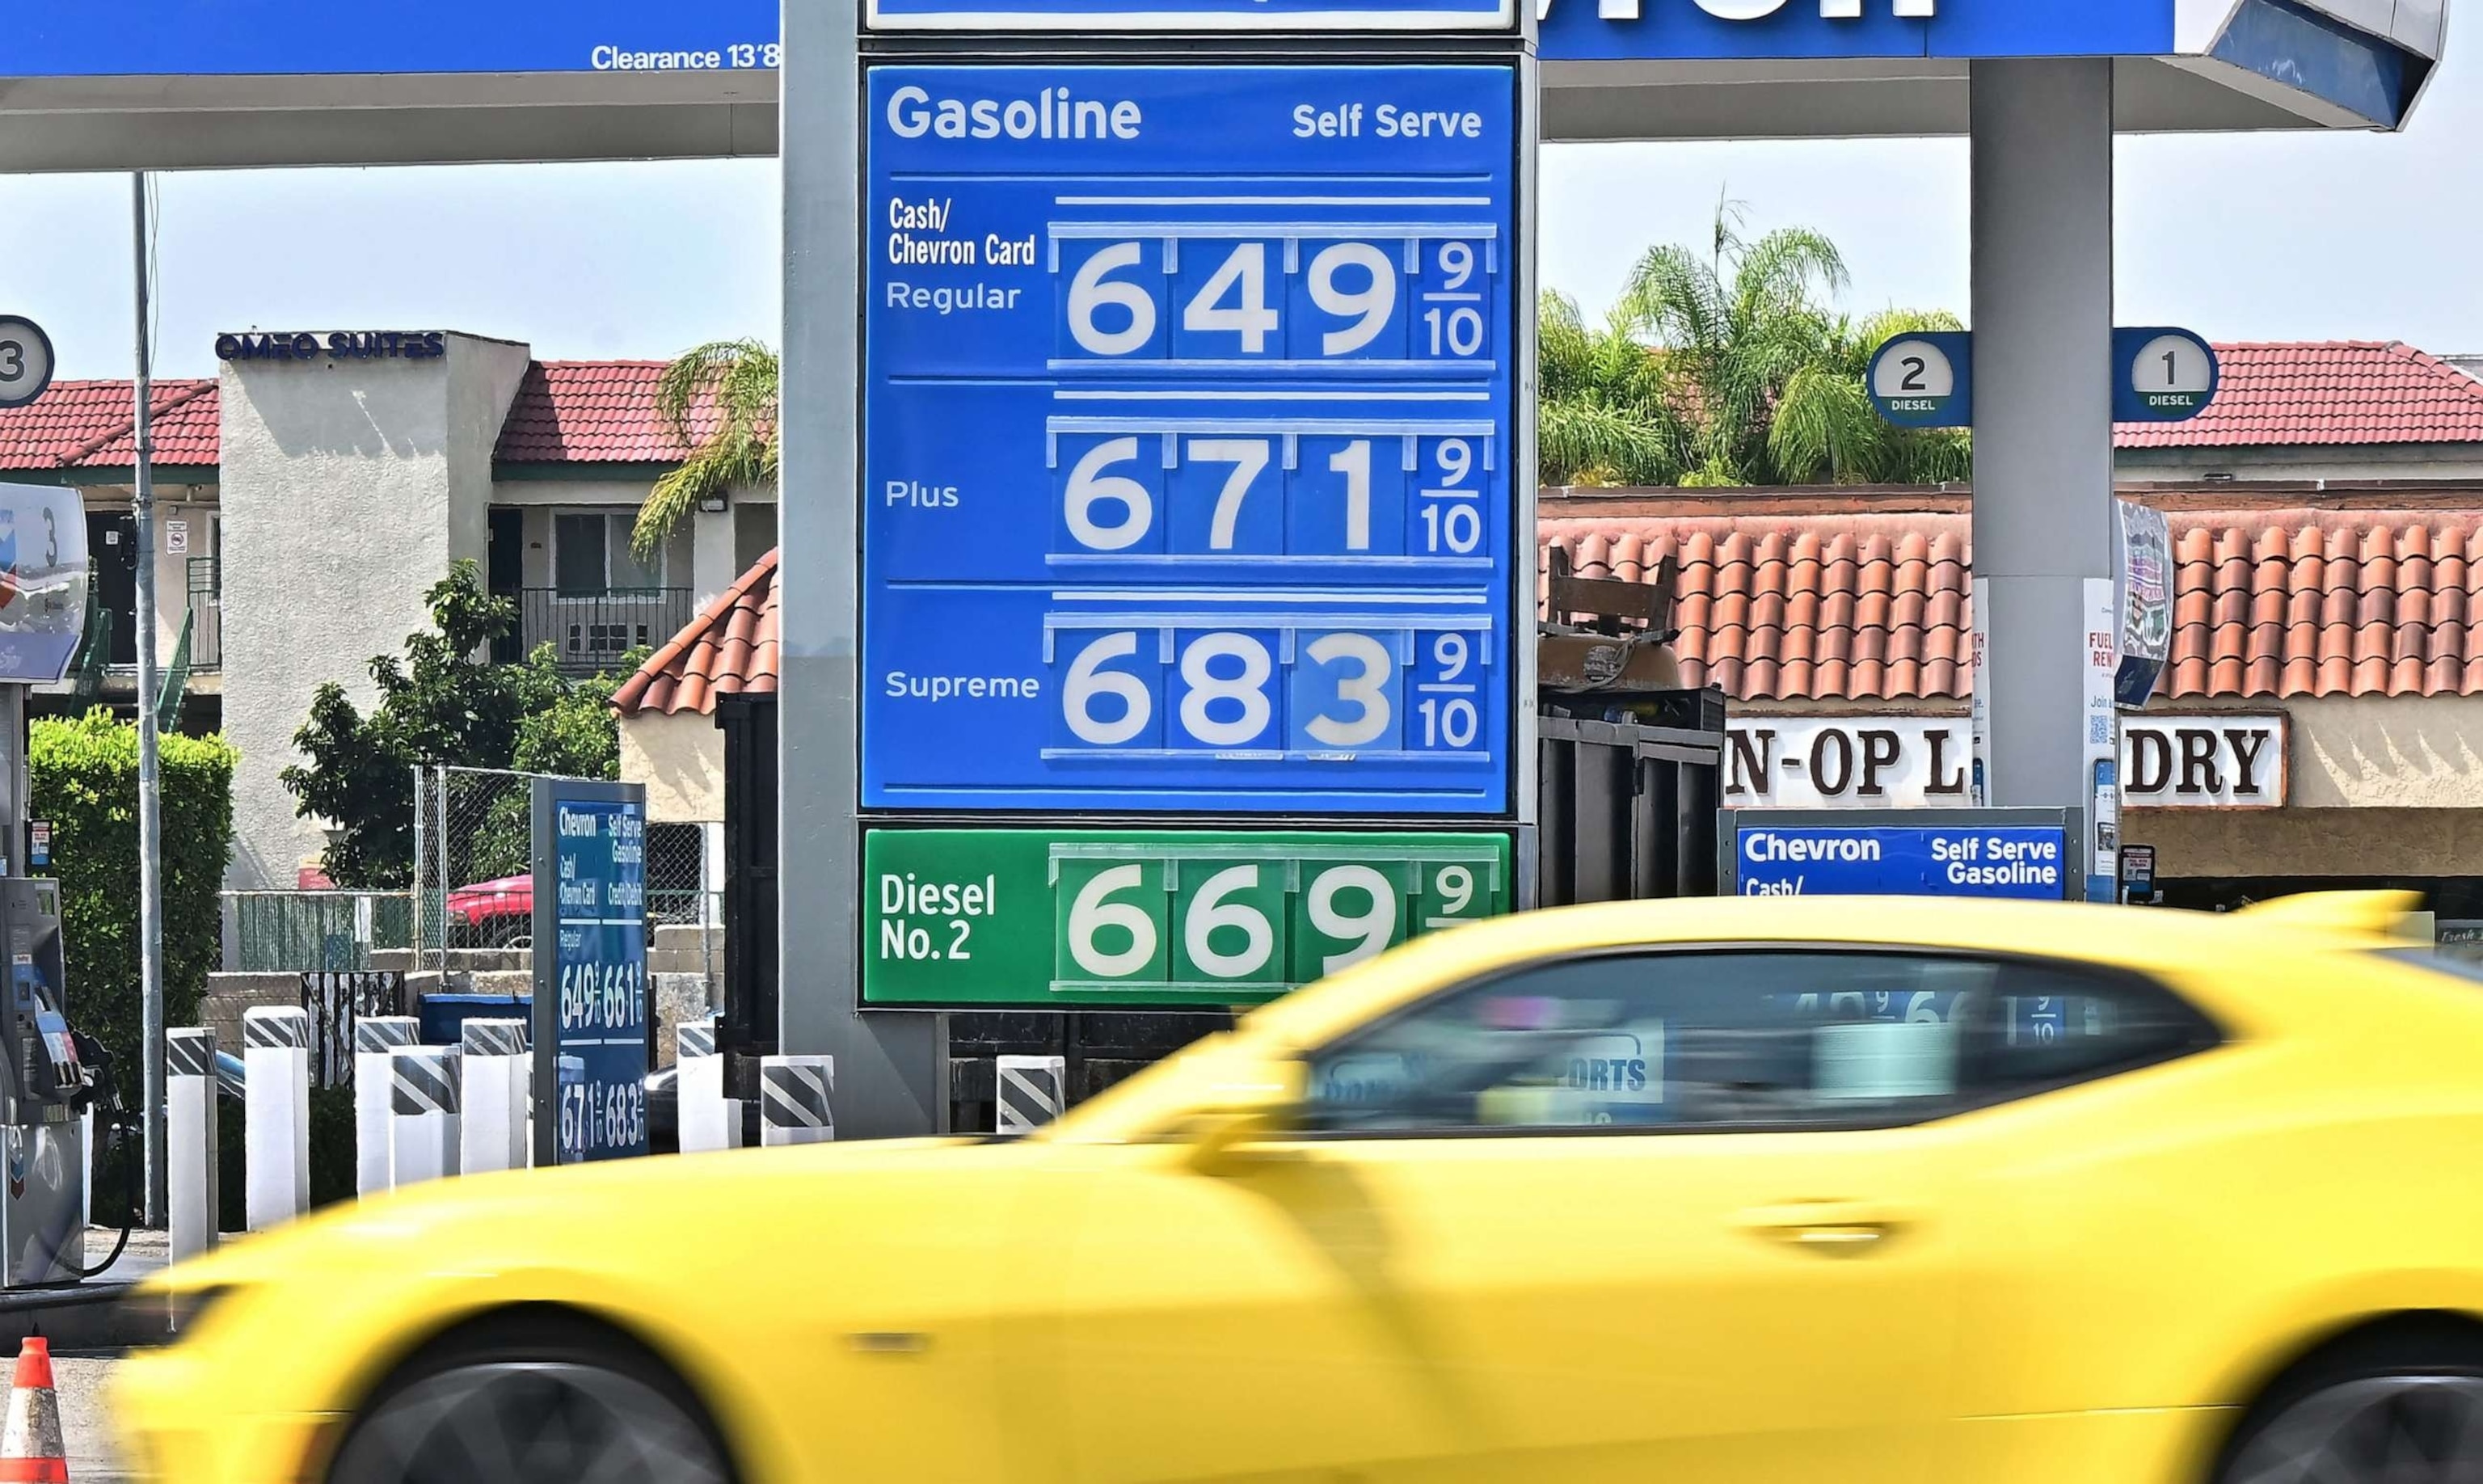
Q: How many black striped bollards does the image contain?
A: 8